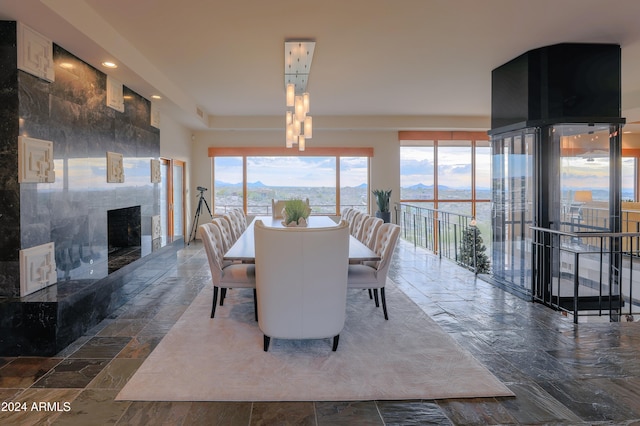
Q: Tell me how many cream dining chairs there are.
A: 12